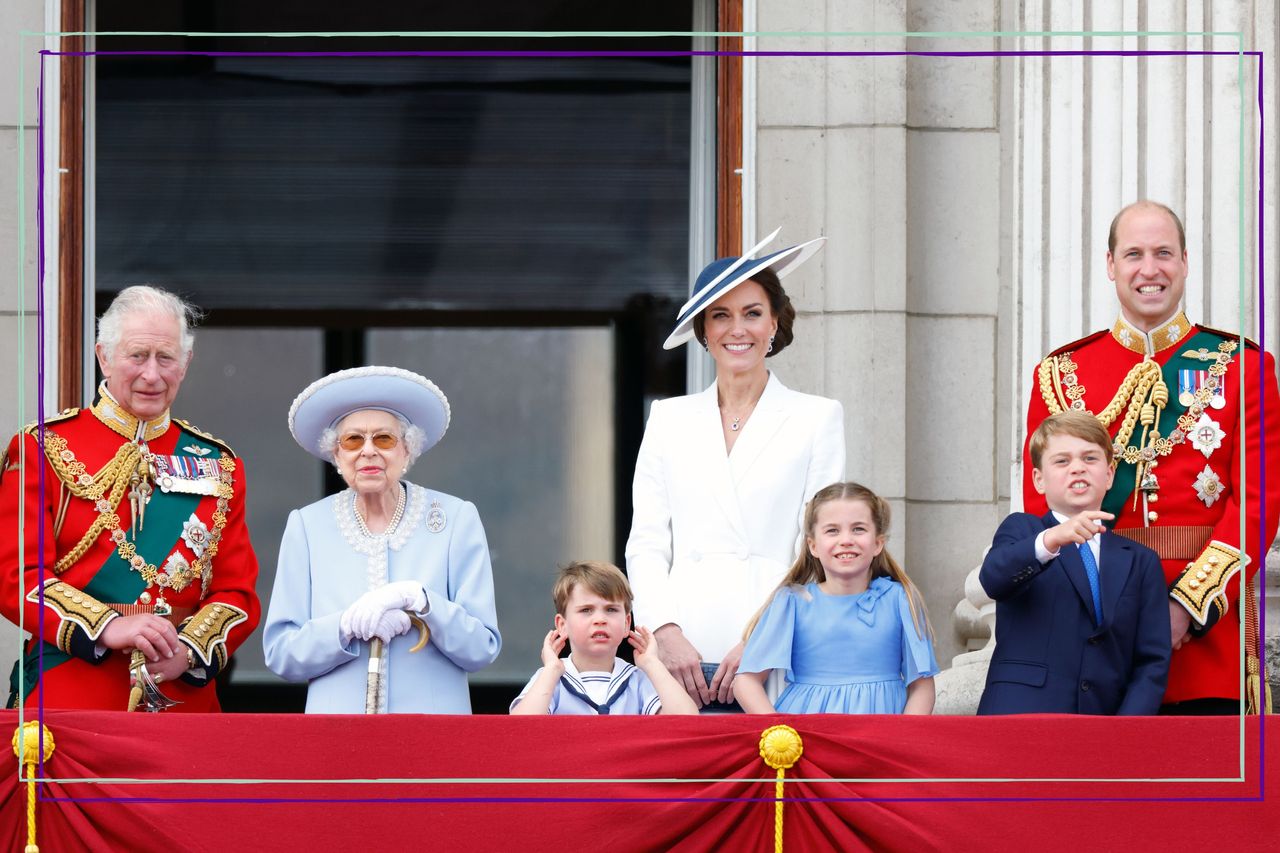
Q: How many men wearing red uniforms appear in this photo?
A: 2